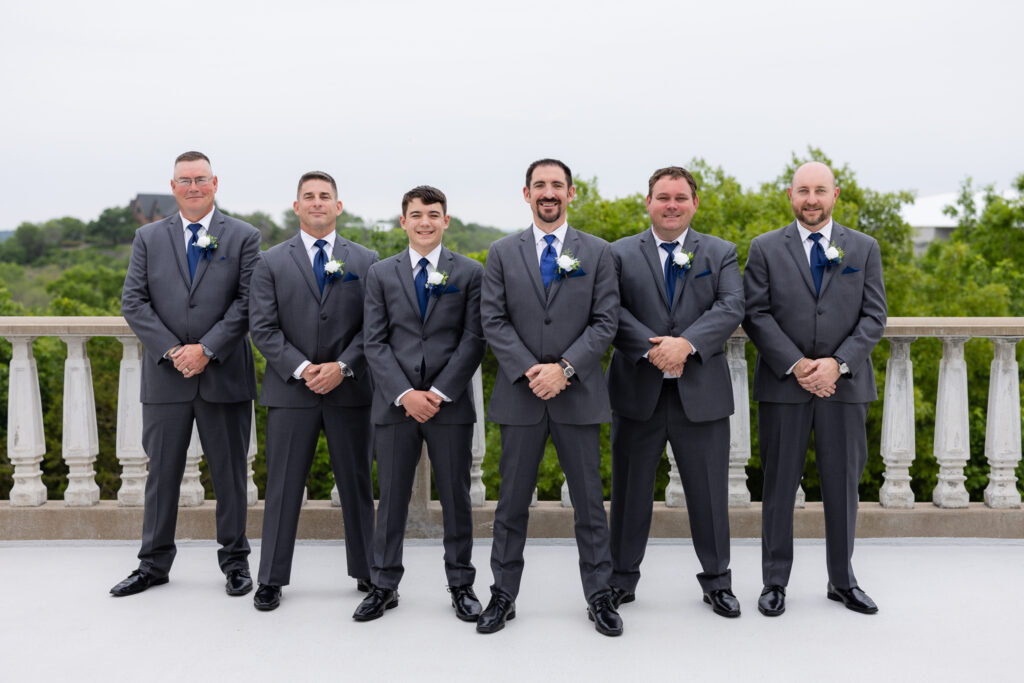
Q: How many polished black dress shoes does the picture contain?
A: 12